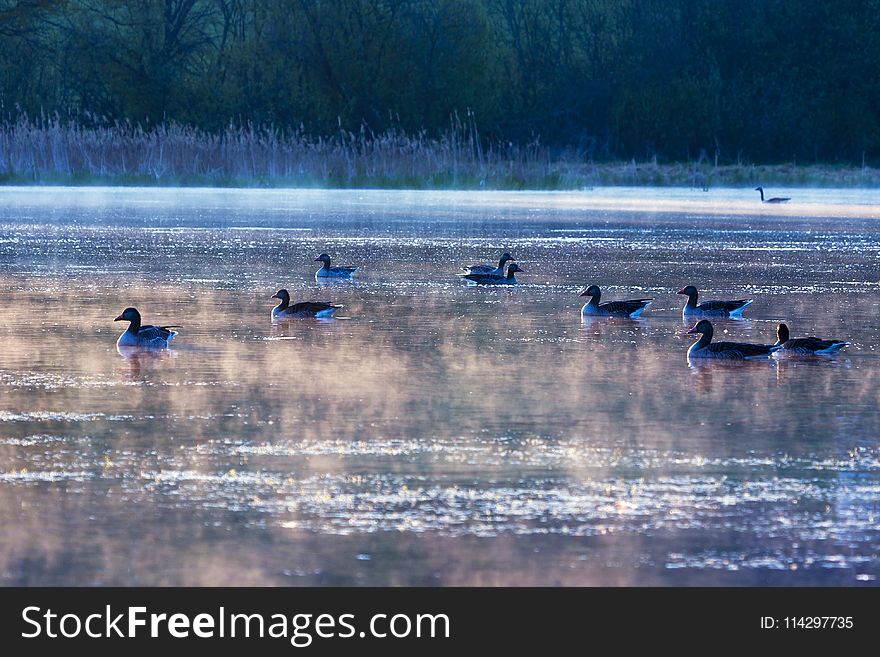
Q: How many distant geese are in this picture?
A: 1